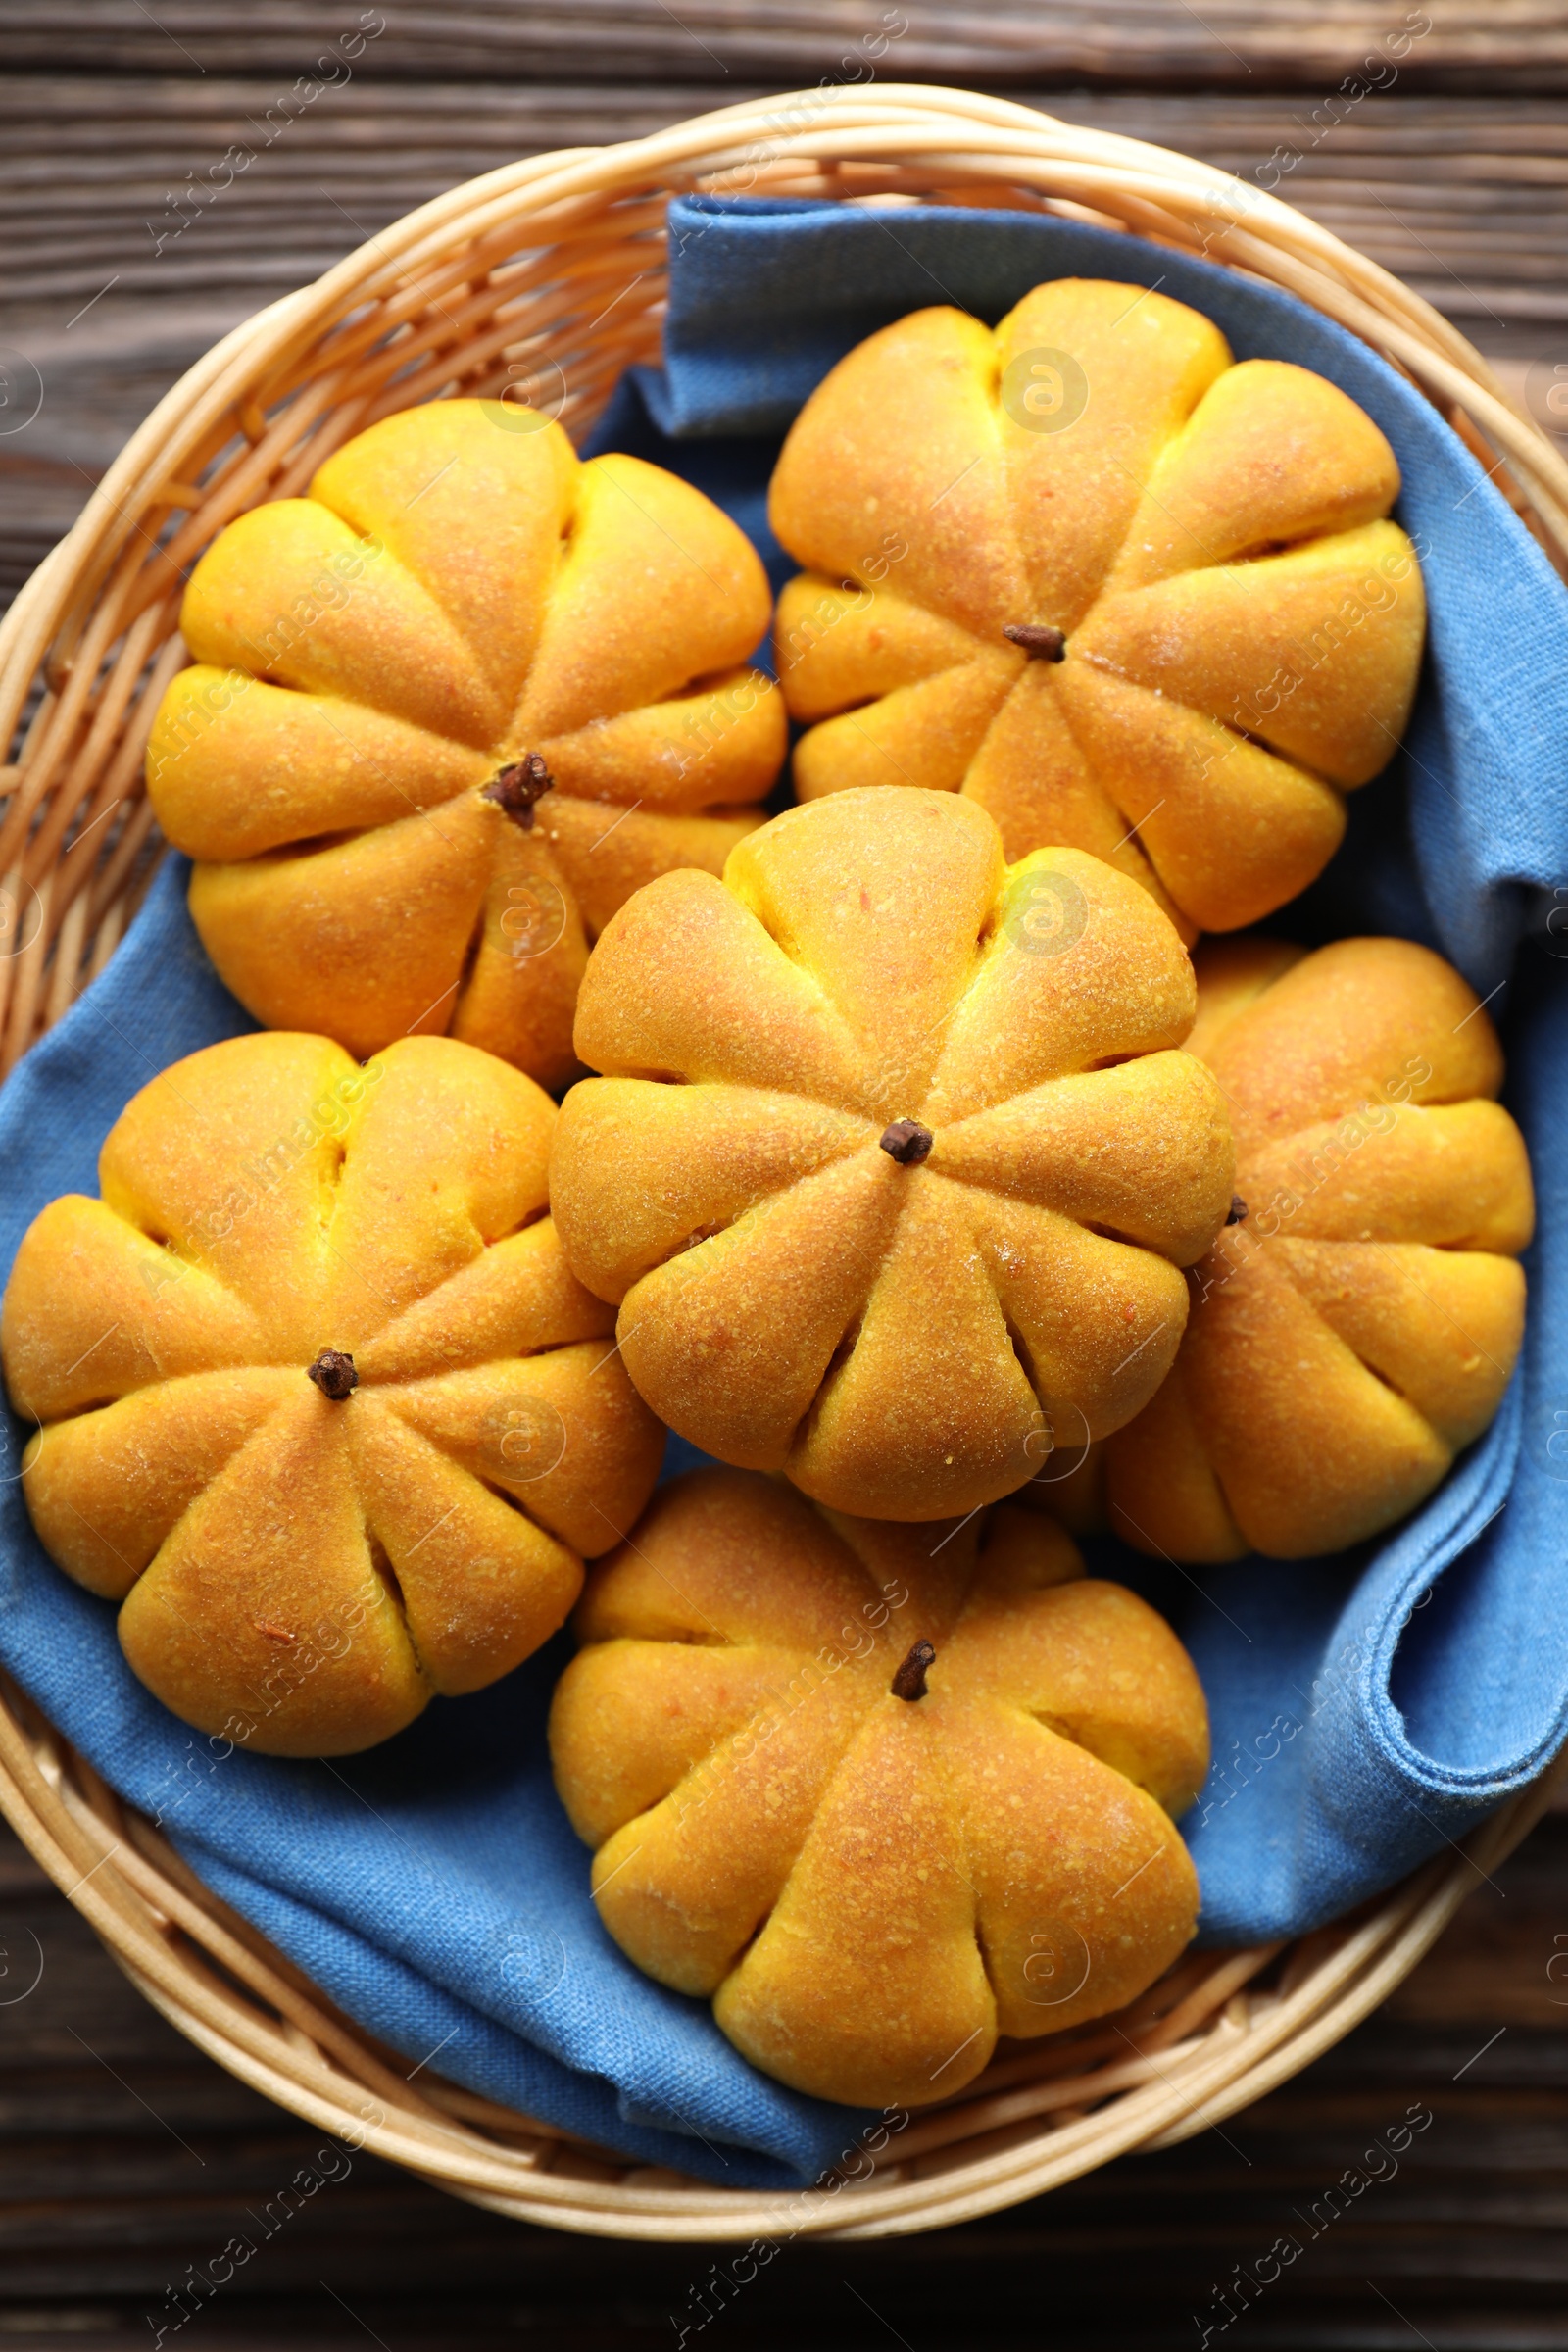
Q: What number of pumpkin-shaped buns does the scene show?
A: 6